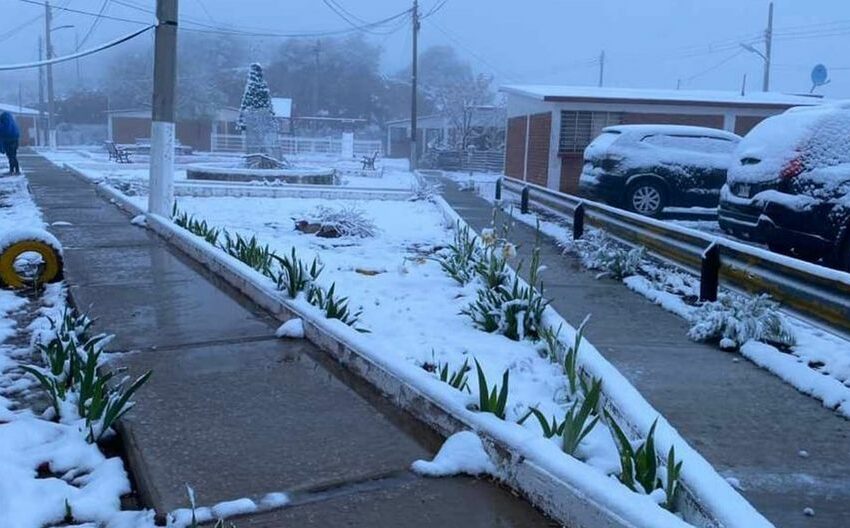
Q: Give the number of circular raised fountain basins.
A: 1